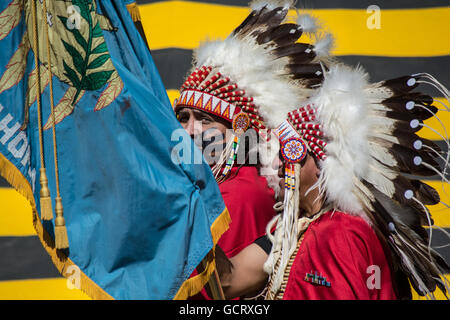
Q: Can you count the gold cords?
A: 2